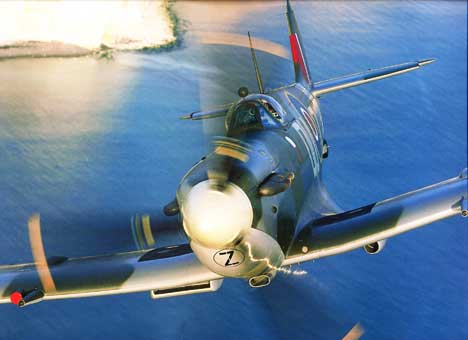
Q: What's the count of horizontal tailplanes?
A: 2